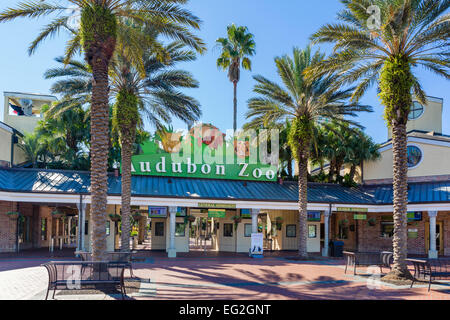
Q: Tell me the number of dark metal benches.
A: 4